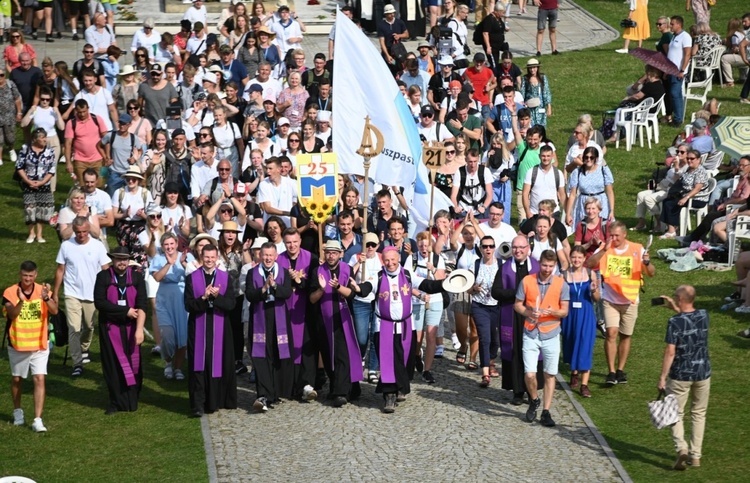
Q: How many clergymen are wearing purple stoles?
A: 7